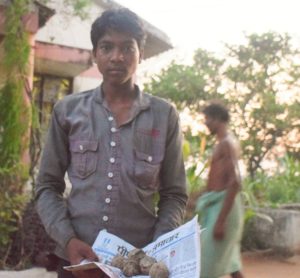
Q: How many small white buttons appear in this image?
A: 10